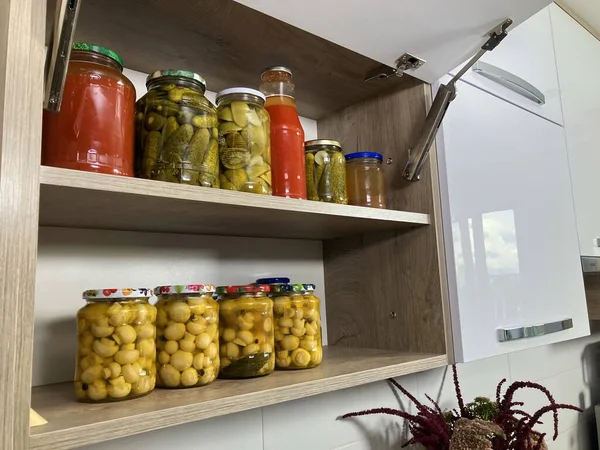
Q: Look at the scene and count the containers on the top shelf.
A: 6